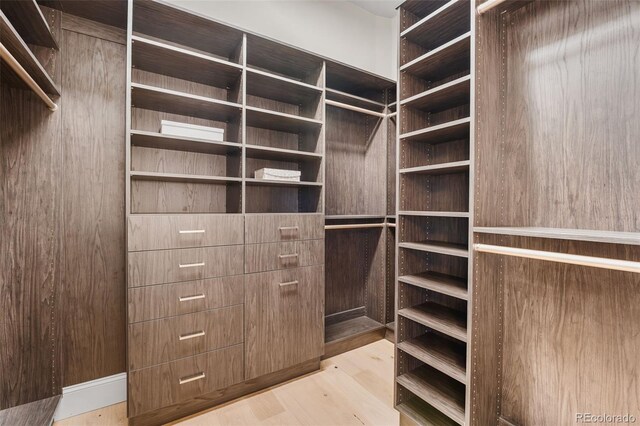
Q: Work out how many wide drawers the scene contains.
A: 5